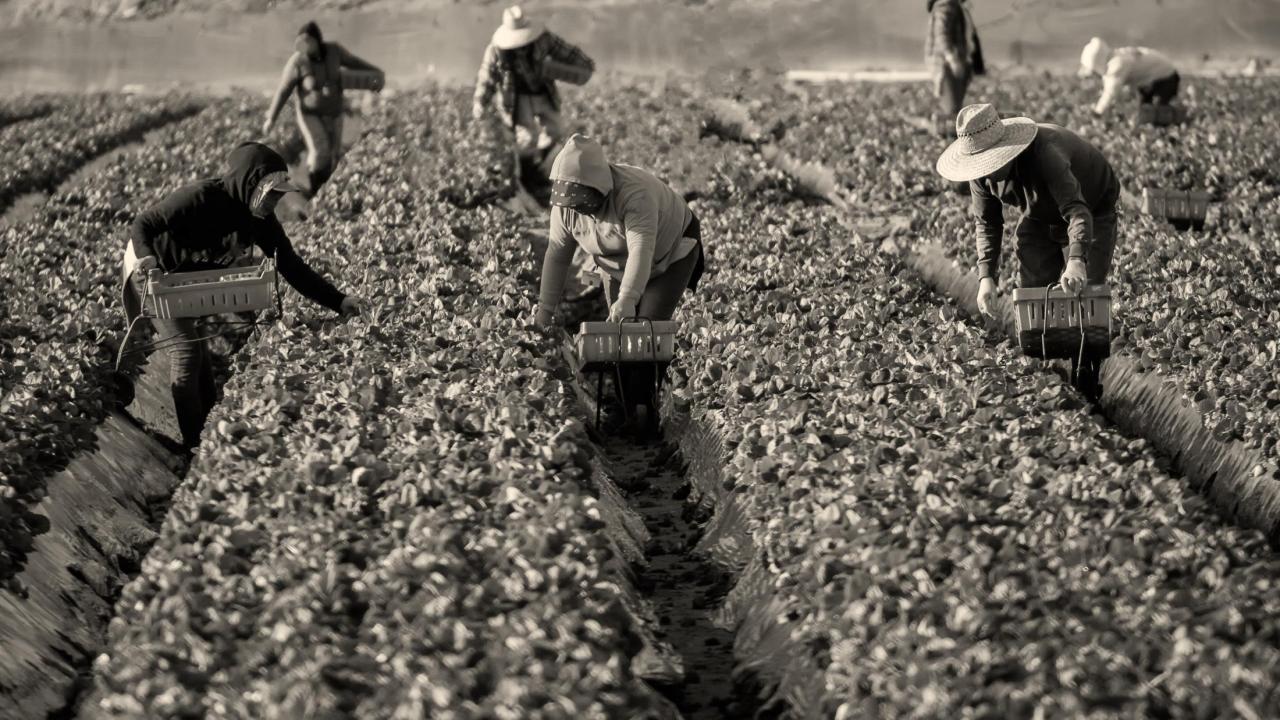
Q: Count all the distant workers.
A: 4